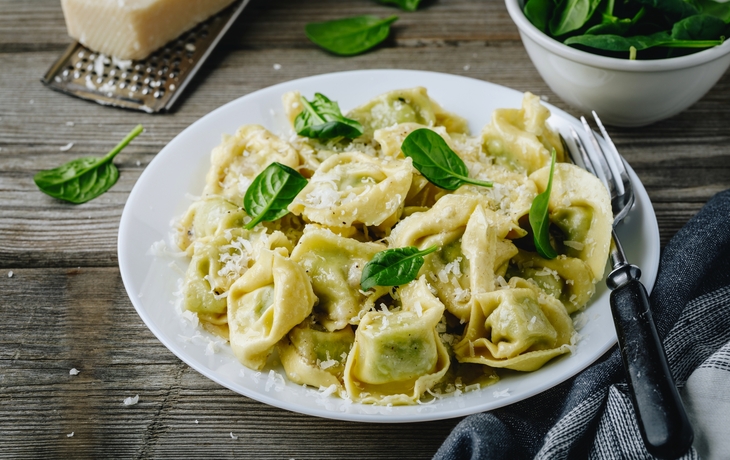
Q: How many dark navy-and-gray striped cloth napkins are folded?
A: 1